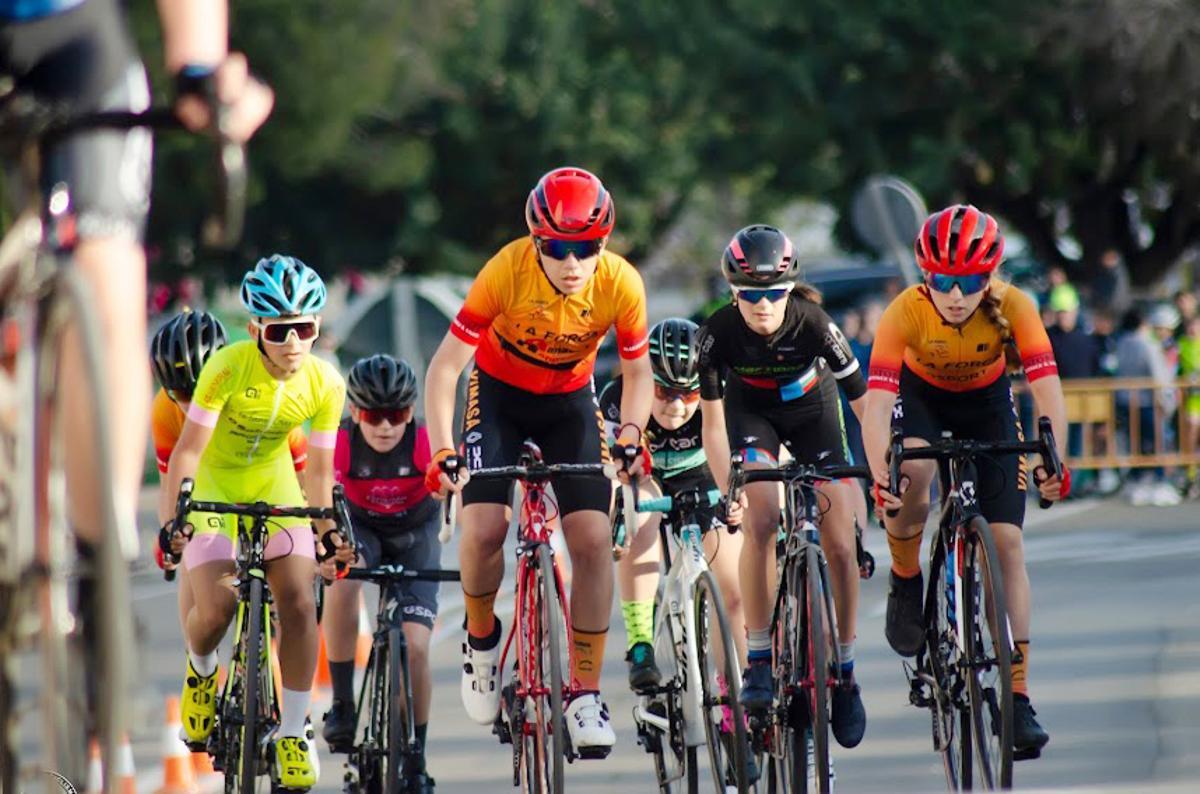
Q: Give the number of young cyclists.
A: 7